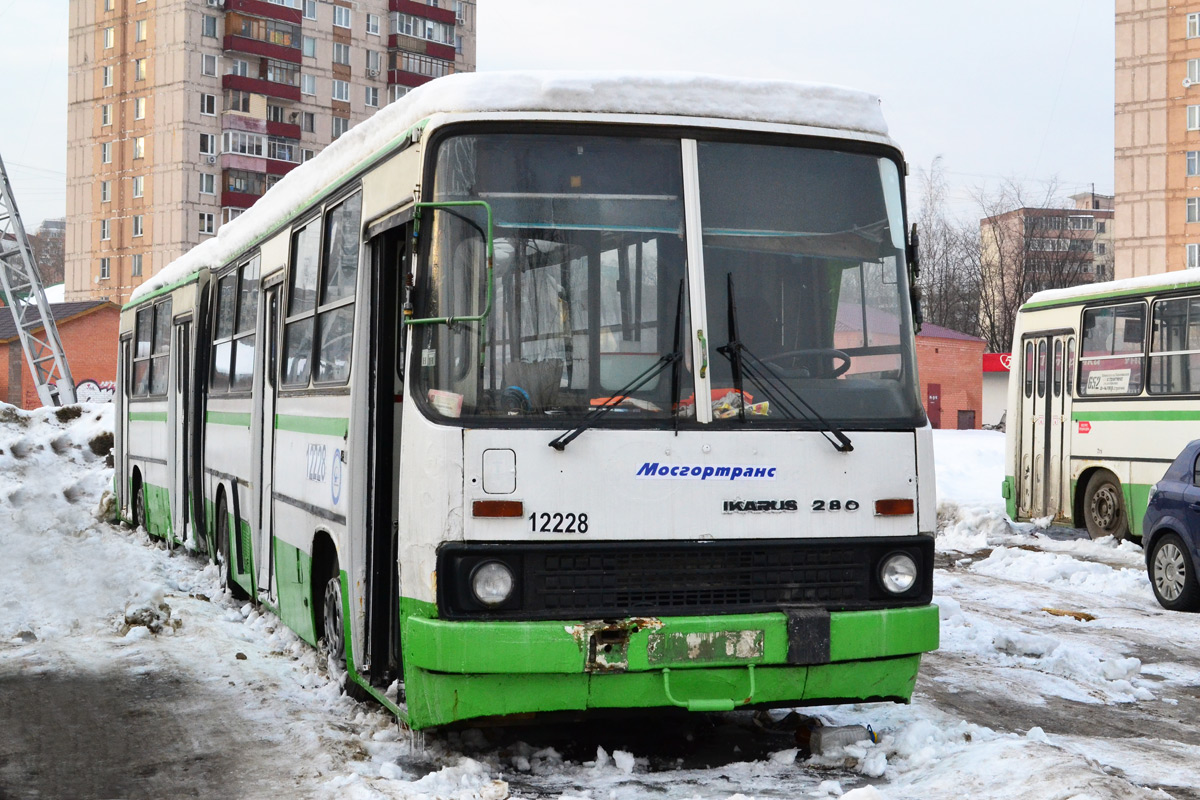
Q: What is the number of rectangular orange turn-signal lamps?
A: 2